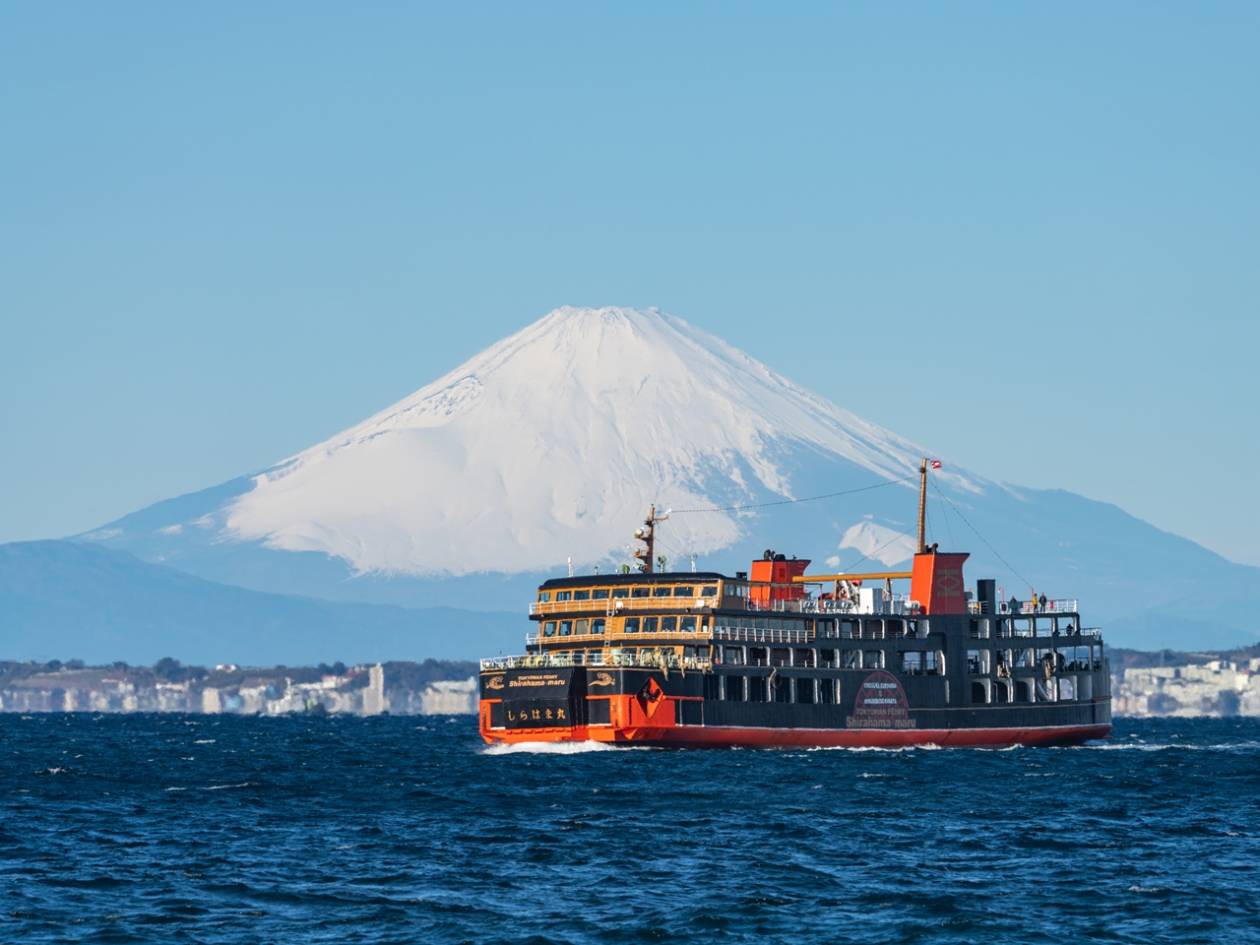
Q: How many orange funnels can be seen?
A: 2